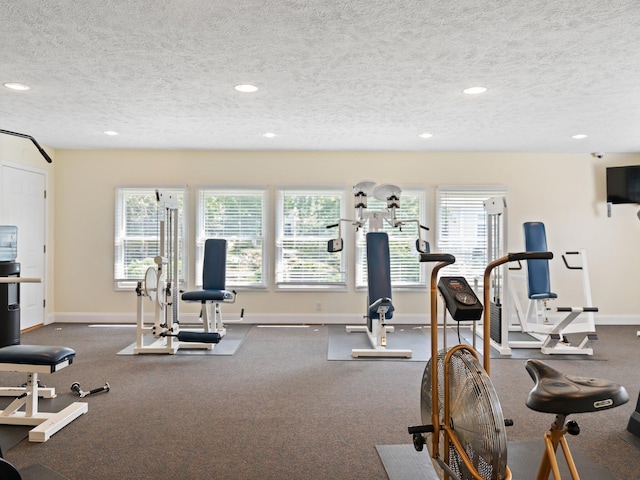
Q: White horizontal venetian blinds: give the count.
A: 5